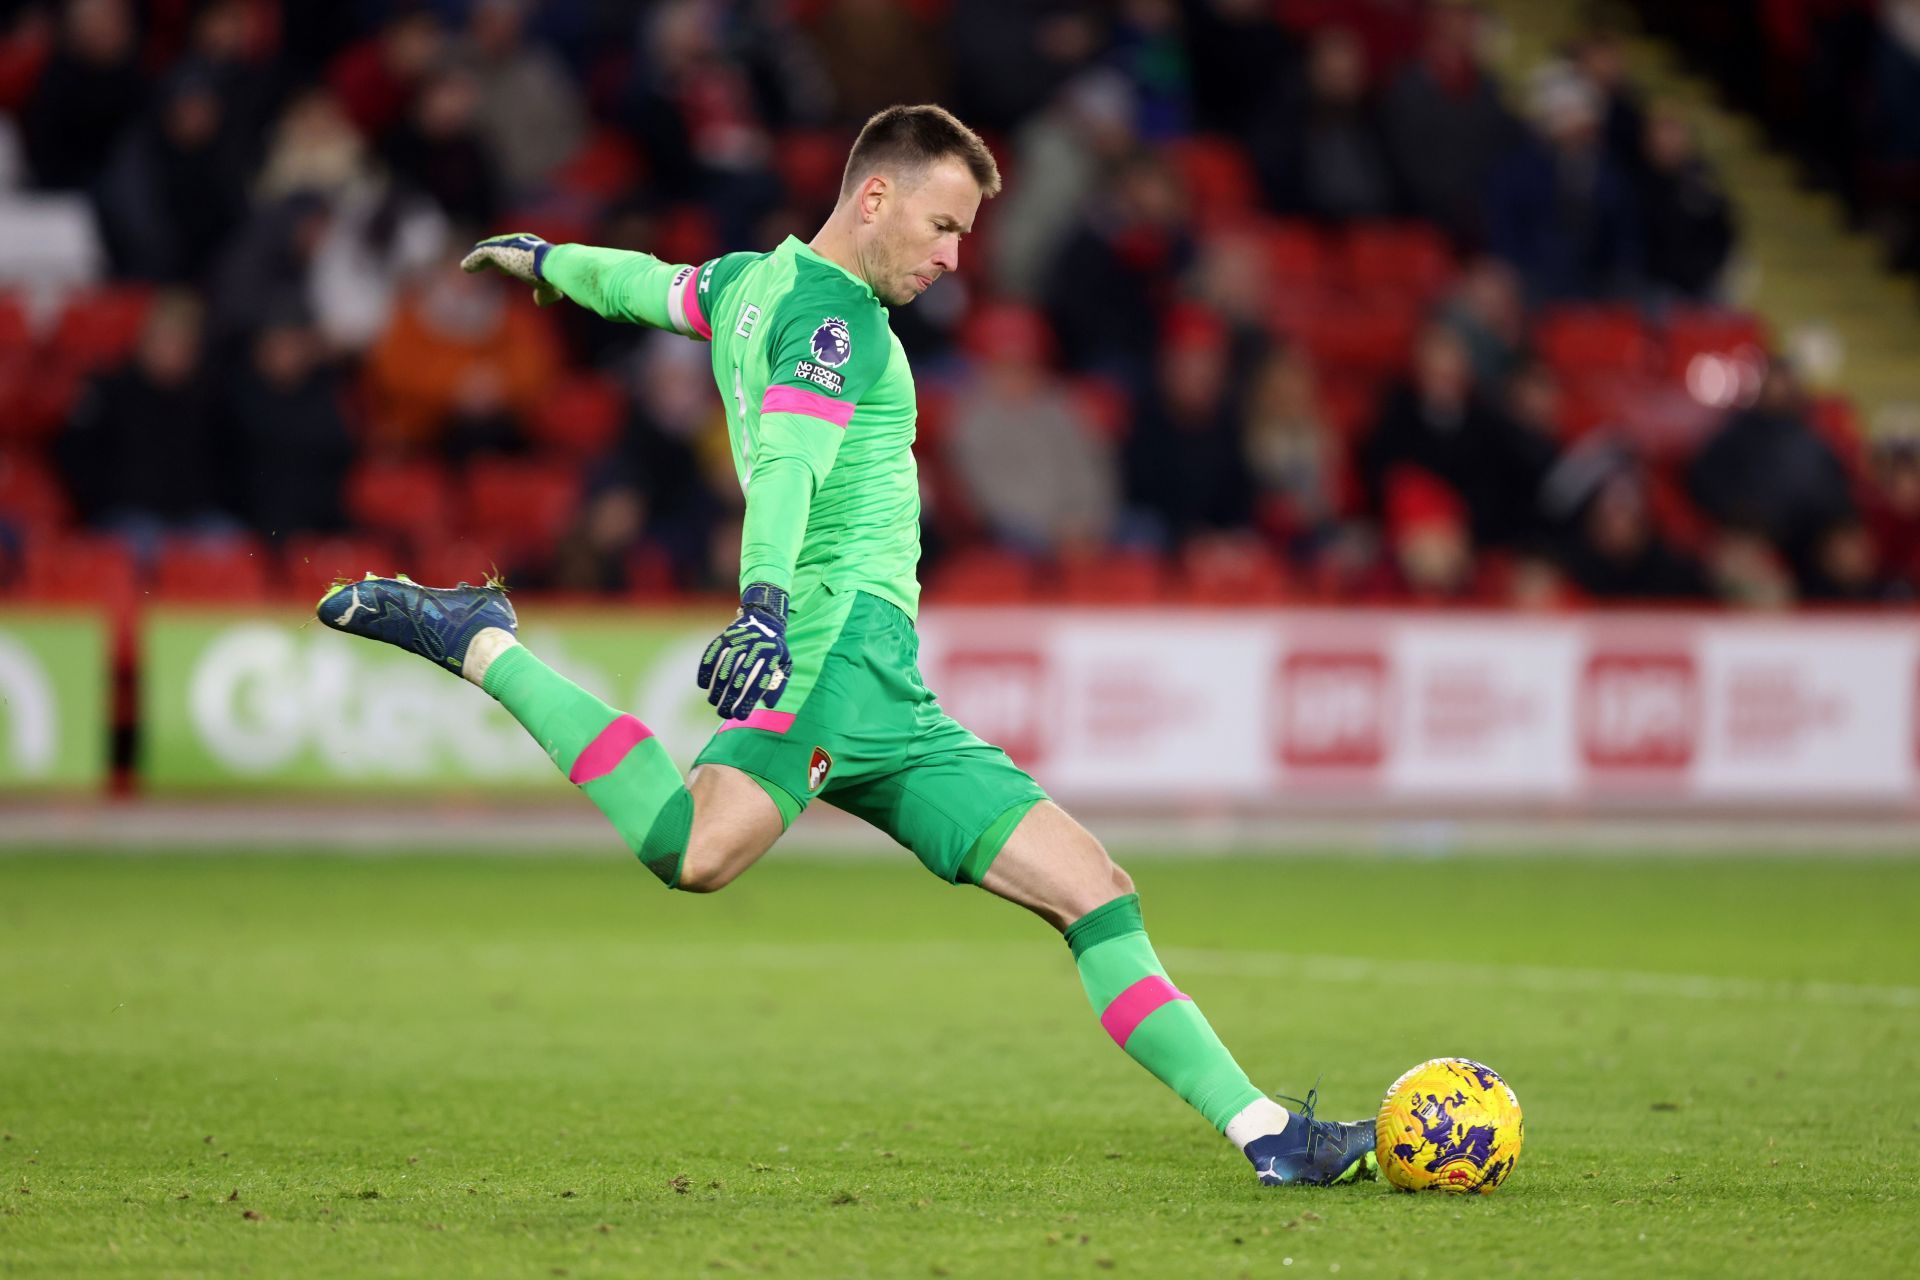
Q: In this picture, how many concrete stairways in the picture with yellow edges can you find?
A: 1